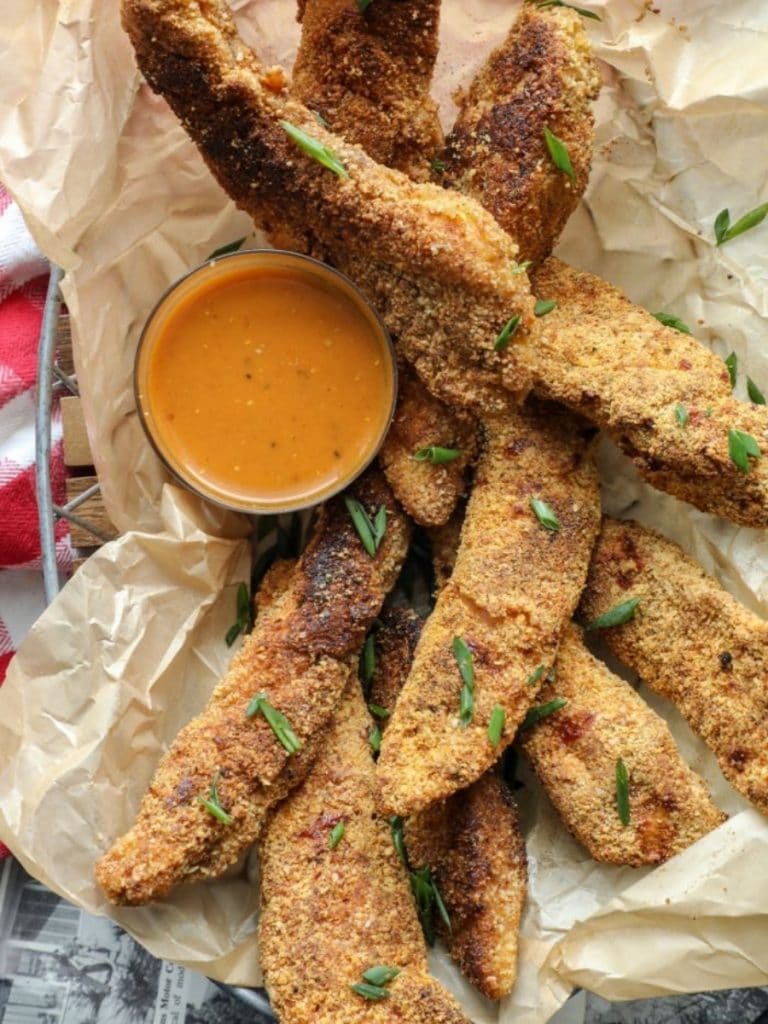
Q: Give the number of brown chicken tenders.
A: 11